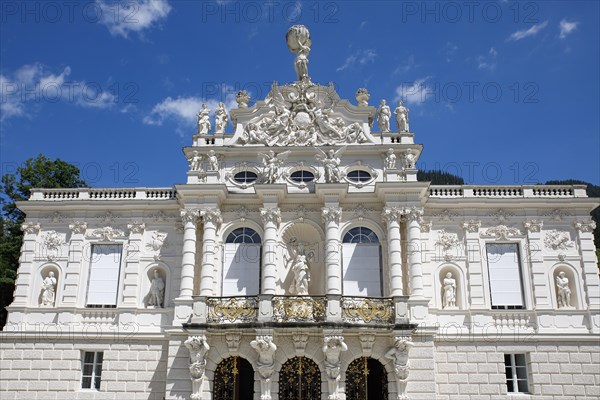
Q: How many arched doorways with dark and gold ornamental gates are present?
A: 3